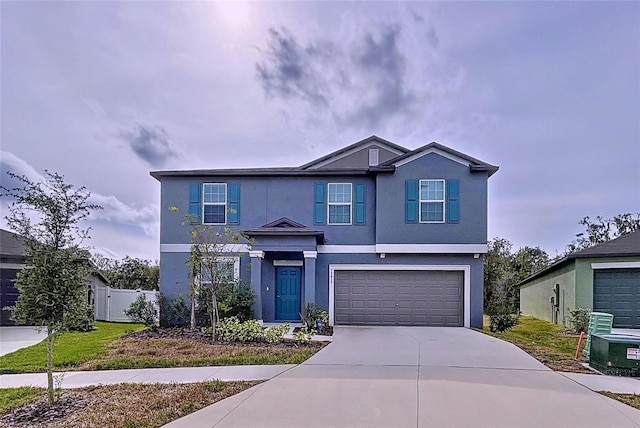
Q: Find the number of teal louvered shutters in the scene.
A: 6